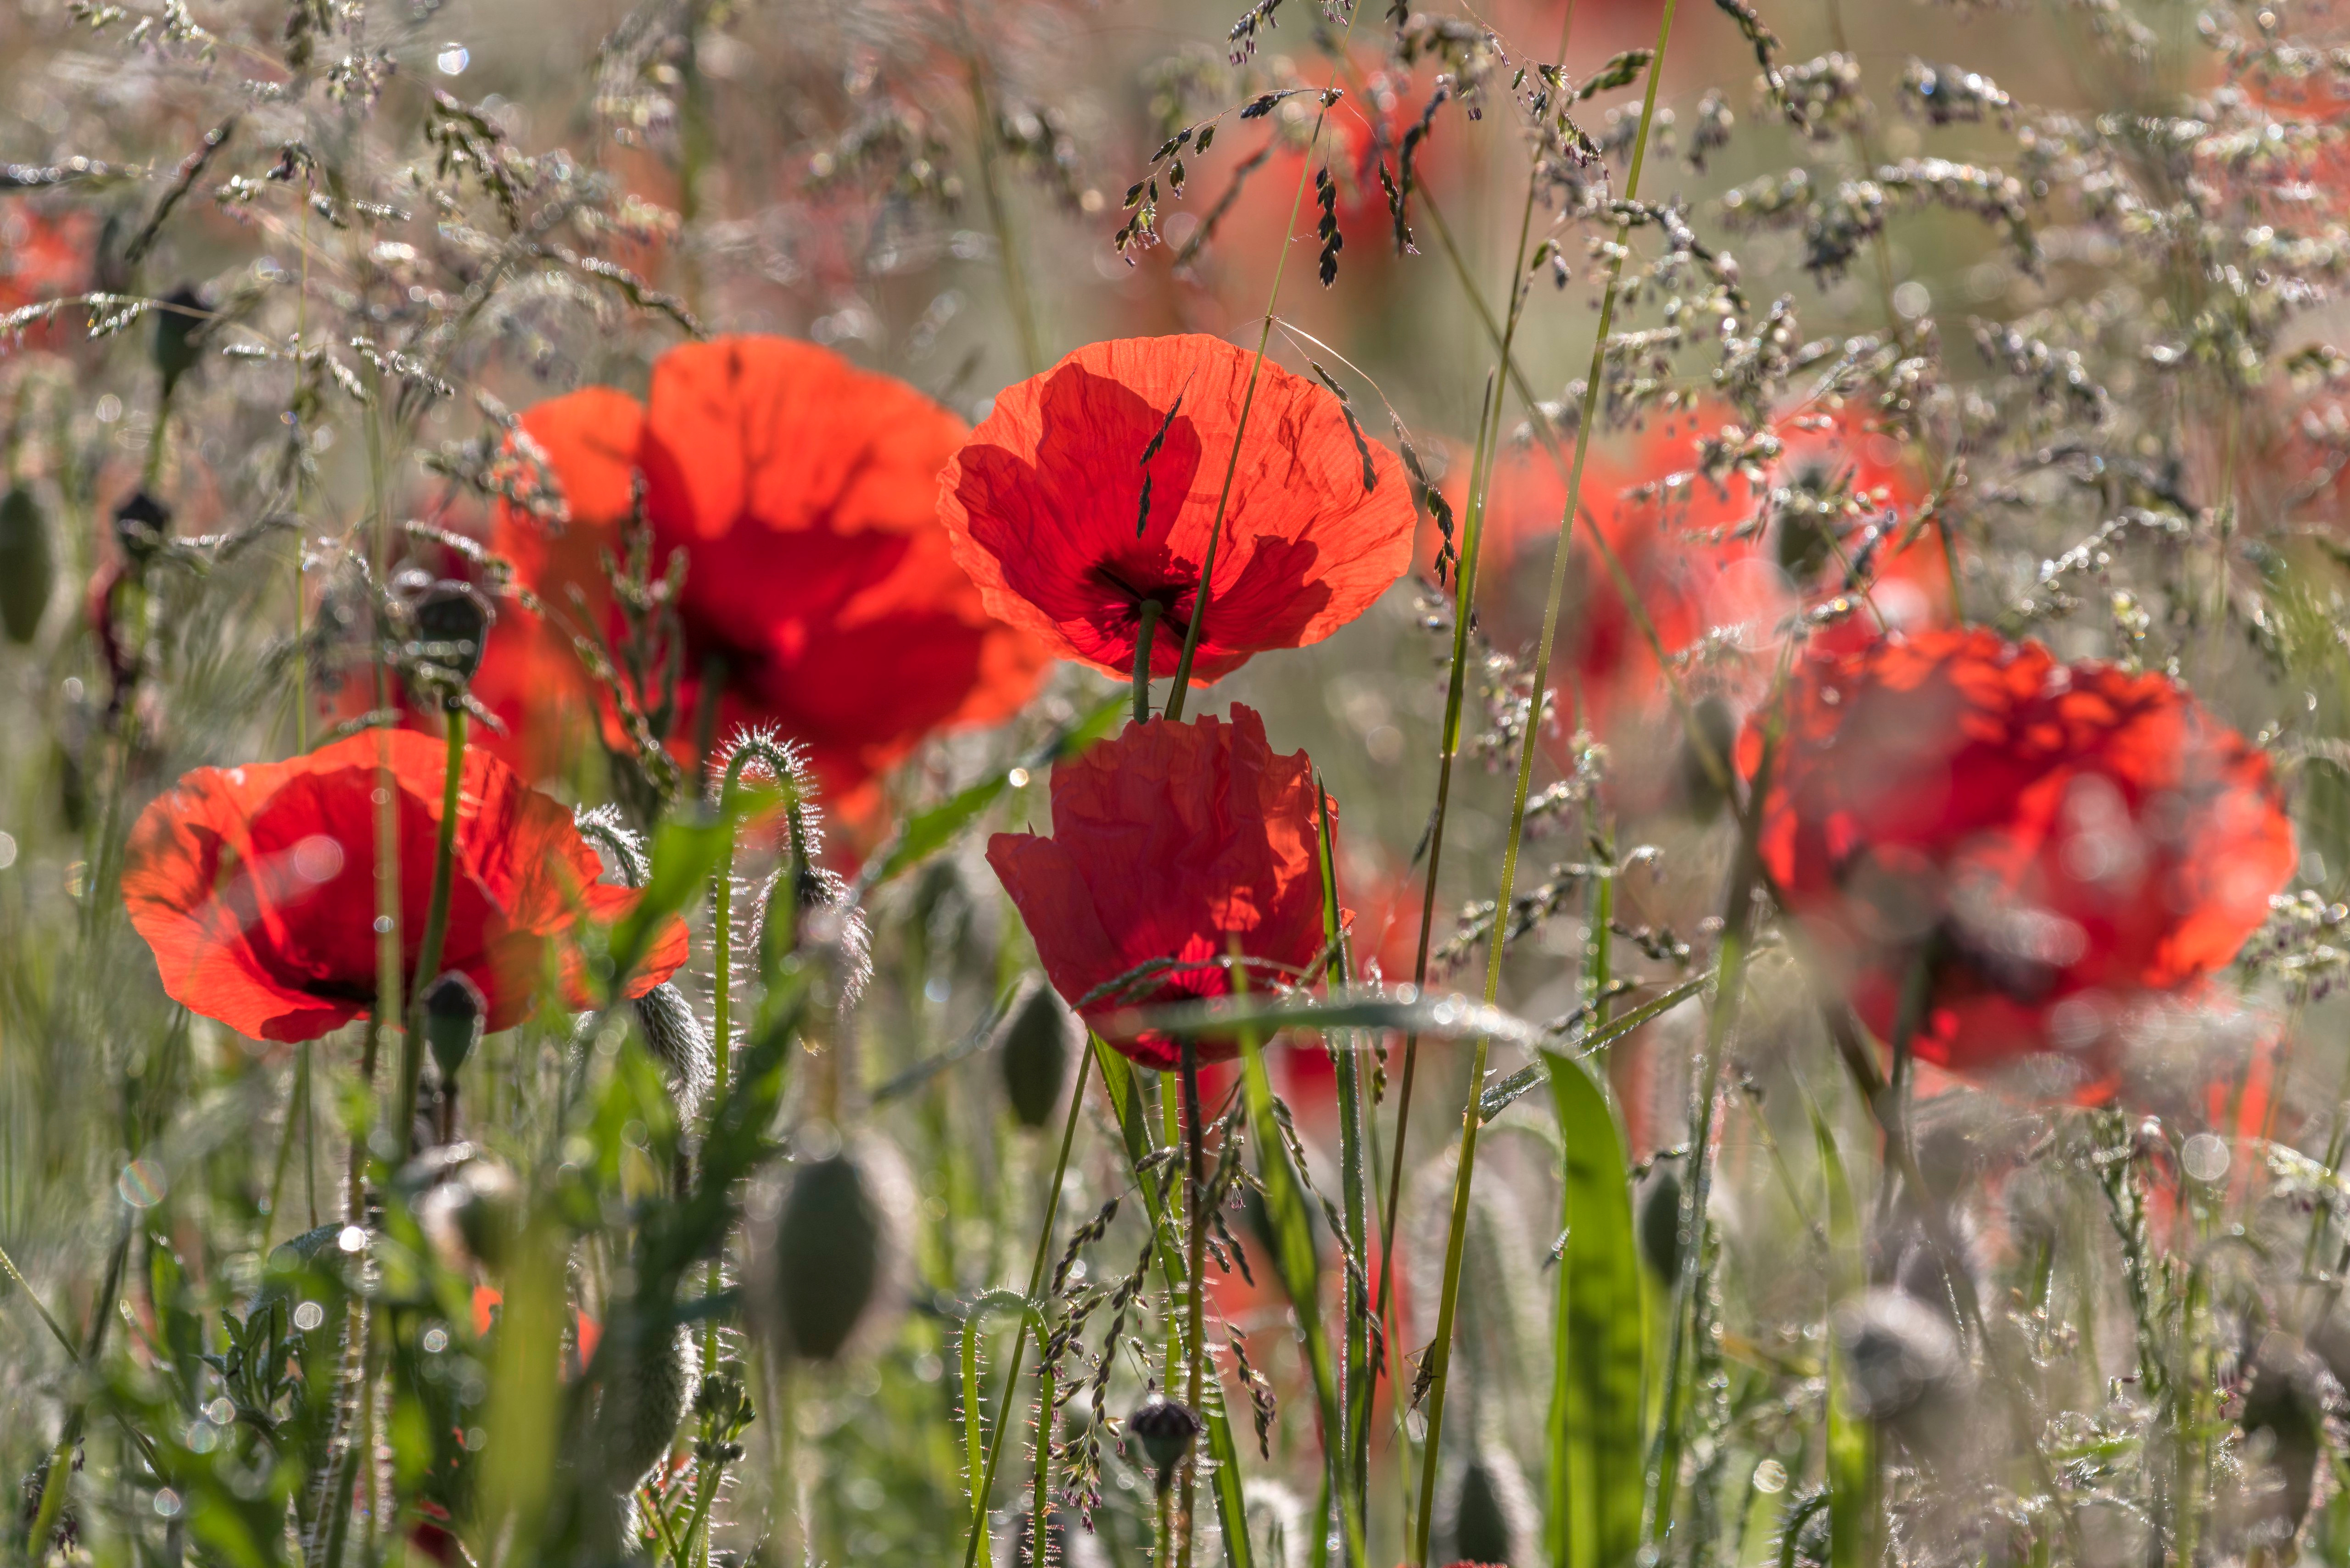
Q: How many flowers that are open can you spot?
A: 5